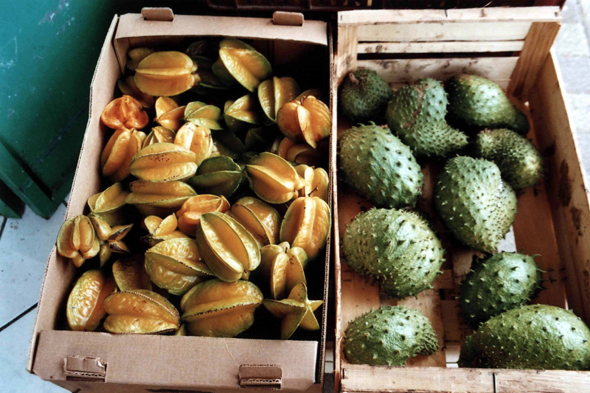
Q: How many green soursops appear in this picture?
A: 10